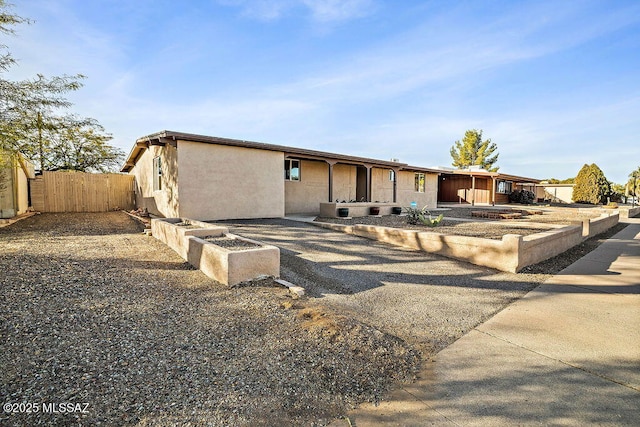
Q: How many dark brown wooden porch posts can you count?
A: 3